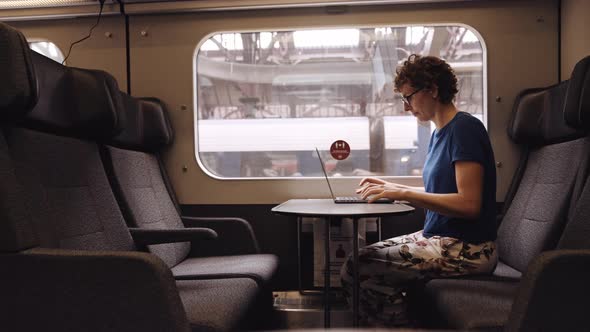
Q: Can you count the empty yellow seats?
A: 0